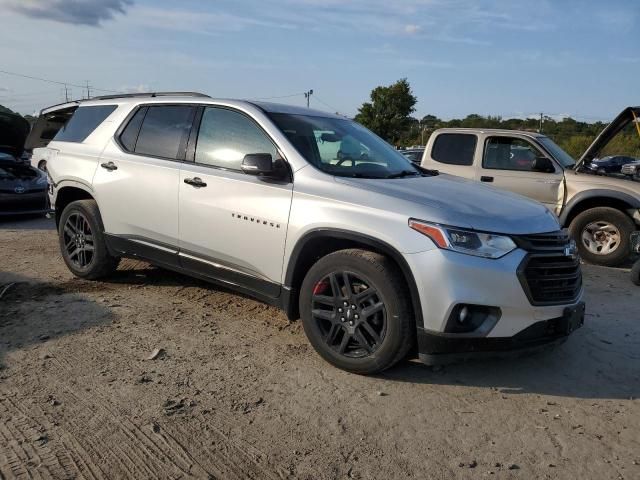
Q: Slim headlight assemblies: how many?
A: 1